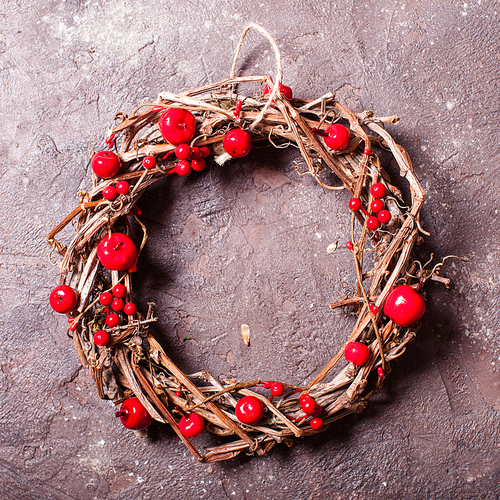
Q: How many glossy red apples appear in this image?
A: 12